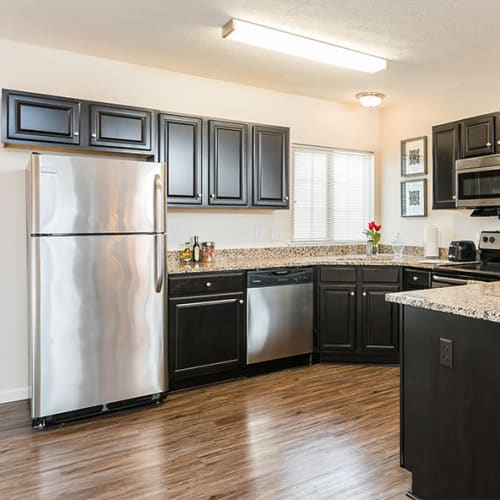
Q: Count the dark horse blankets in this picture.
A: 0